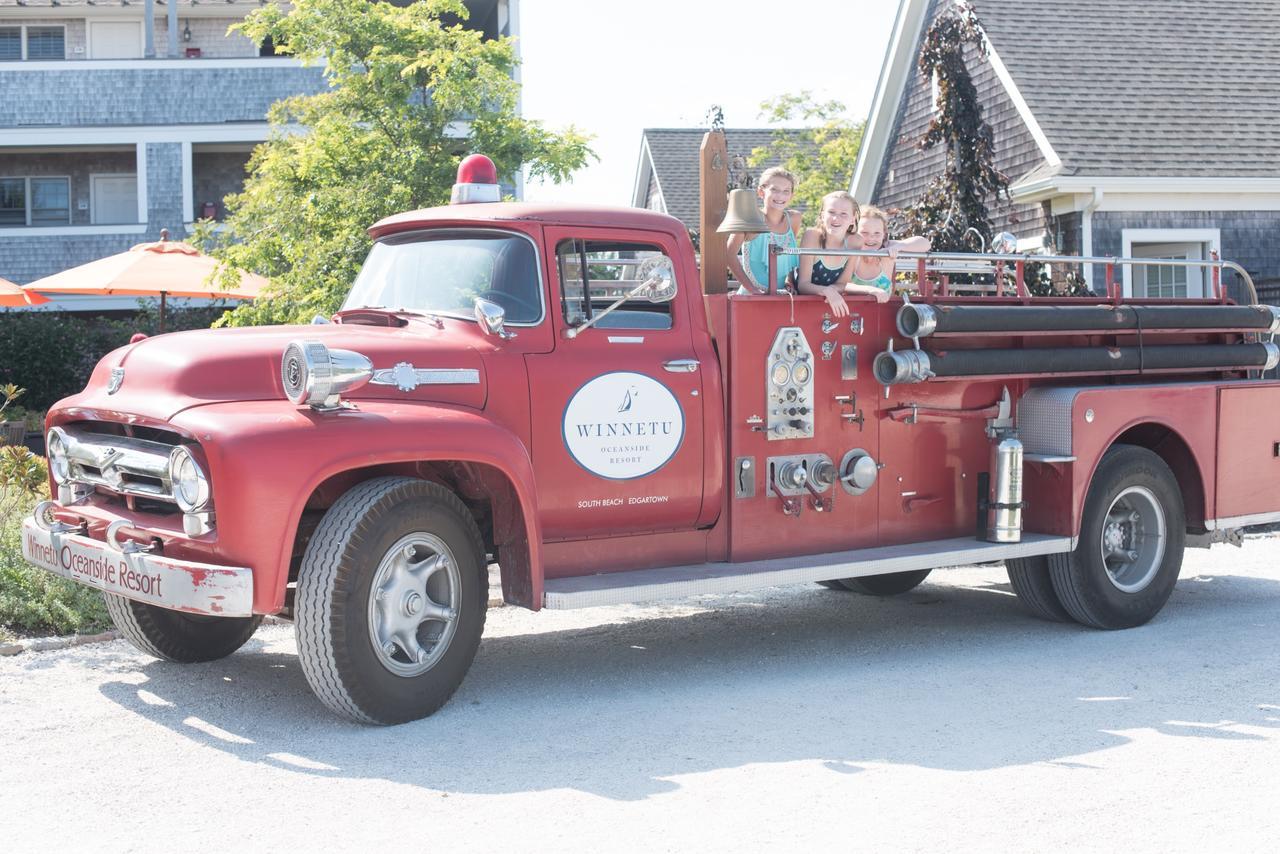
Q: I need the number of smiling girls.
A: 3